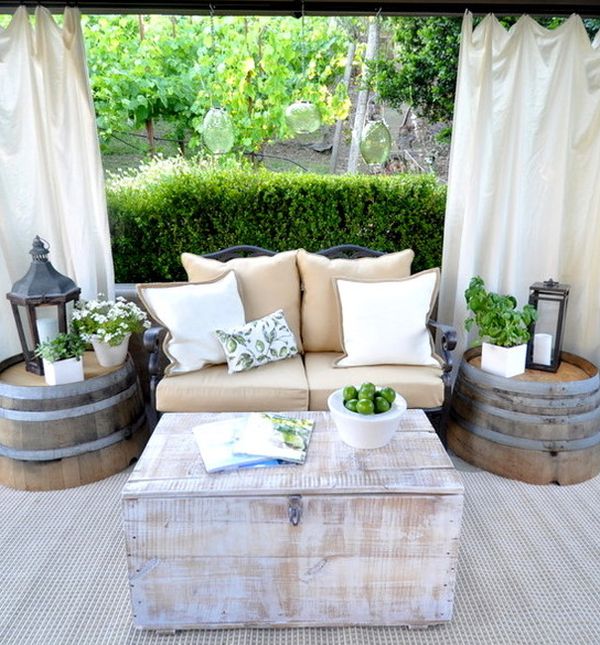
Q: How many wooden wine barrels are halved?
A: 2